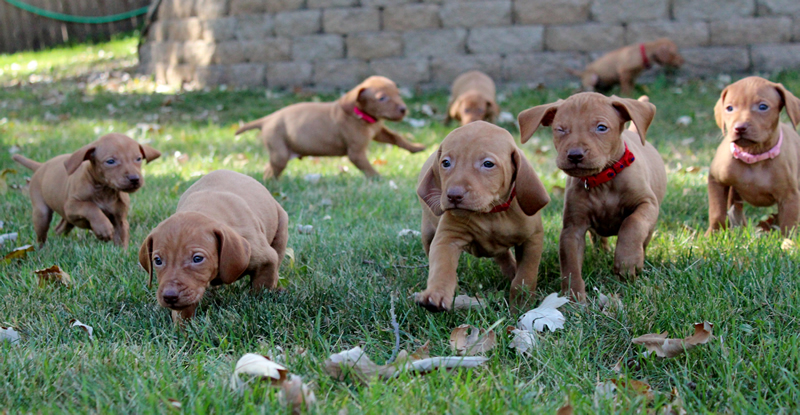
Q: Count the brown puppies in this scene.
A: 8